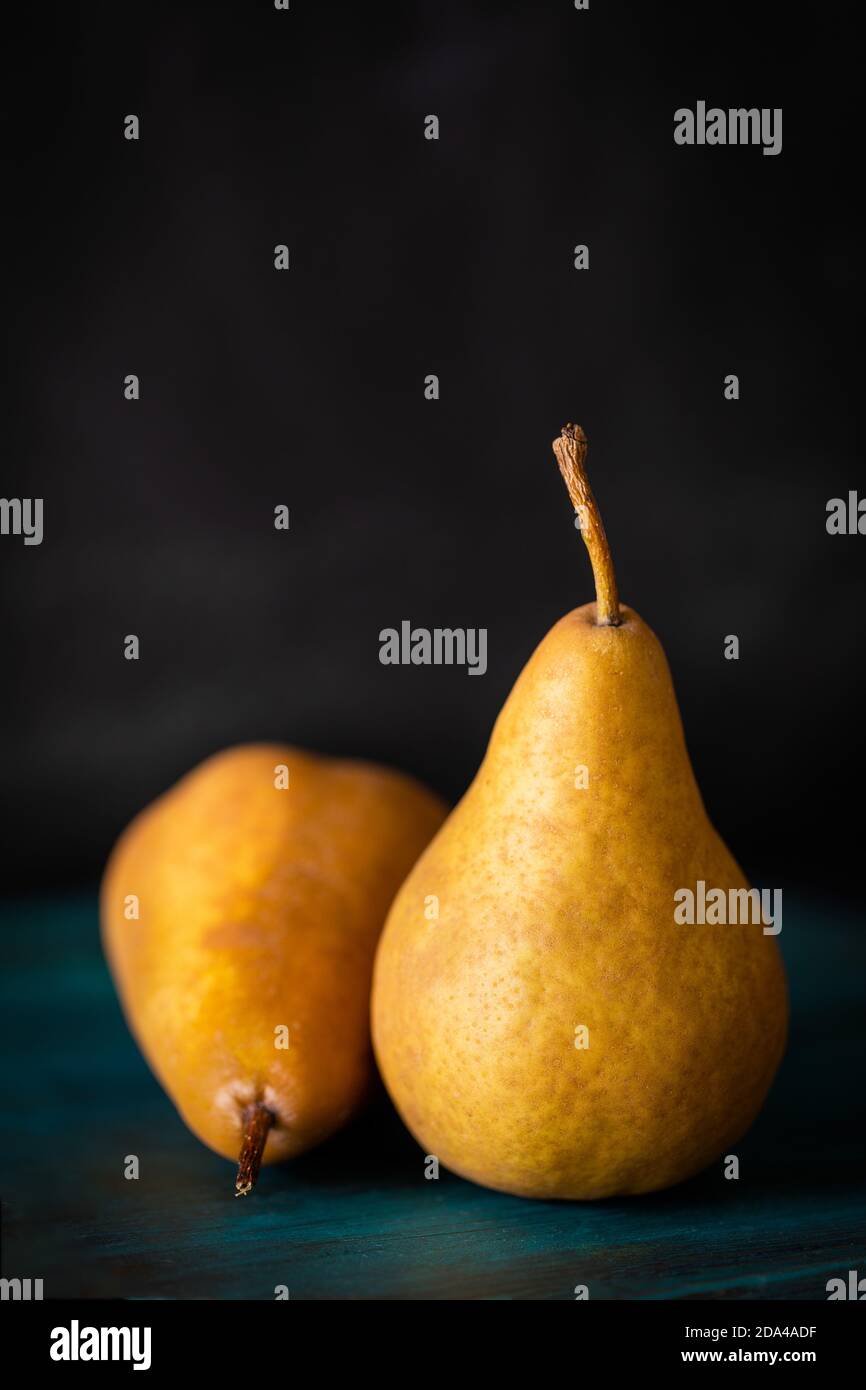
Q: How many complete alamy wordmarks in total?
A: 4